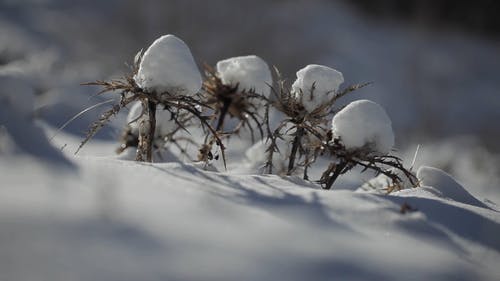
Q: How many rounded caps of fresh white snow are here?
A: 4